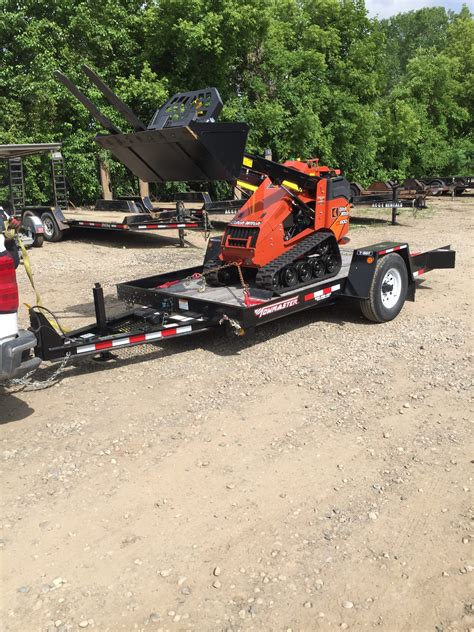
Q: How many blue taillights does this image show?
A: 0